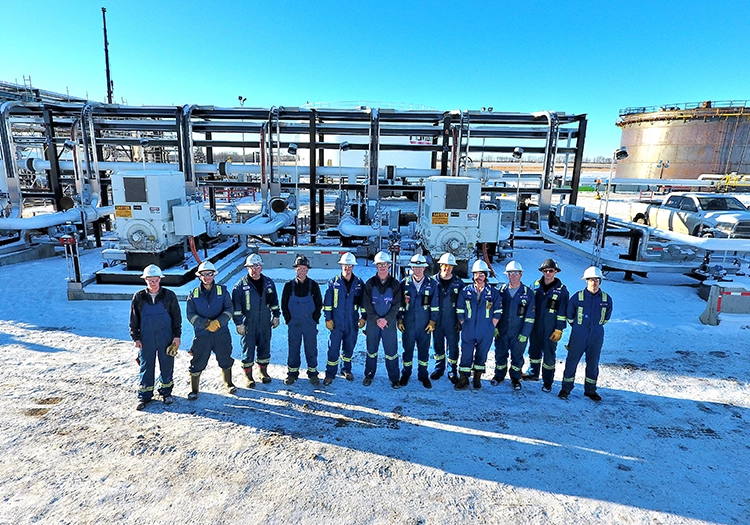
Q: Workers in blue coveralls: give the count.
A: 12